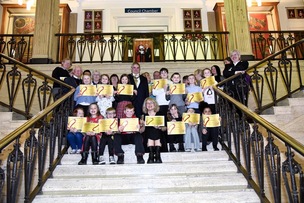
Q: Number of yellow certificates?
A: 15